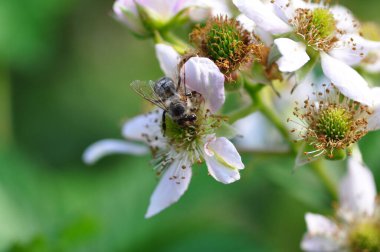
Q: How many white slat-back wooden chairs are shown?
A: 0